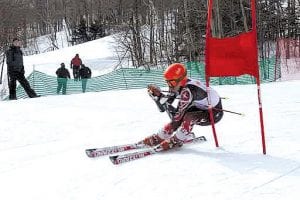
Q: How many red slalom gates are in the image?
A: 1